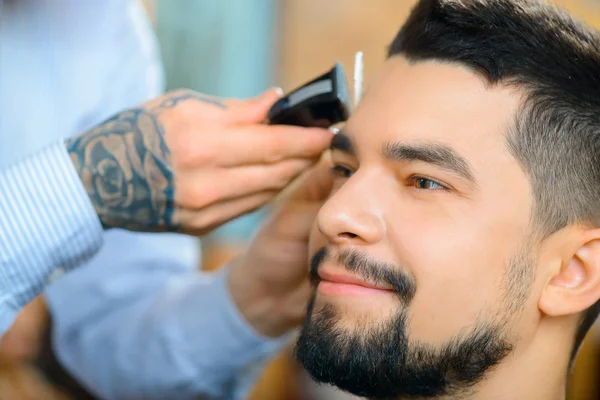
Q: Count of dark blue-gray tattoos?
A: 1